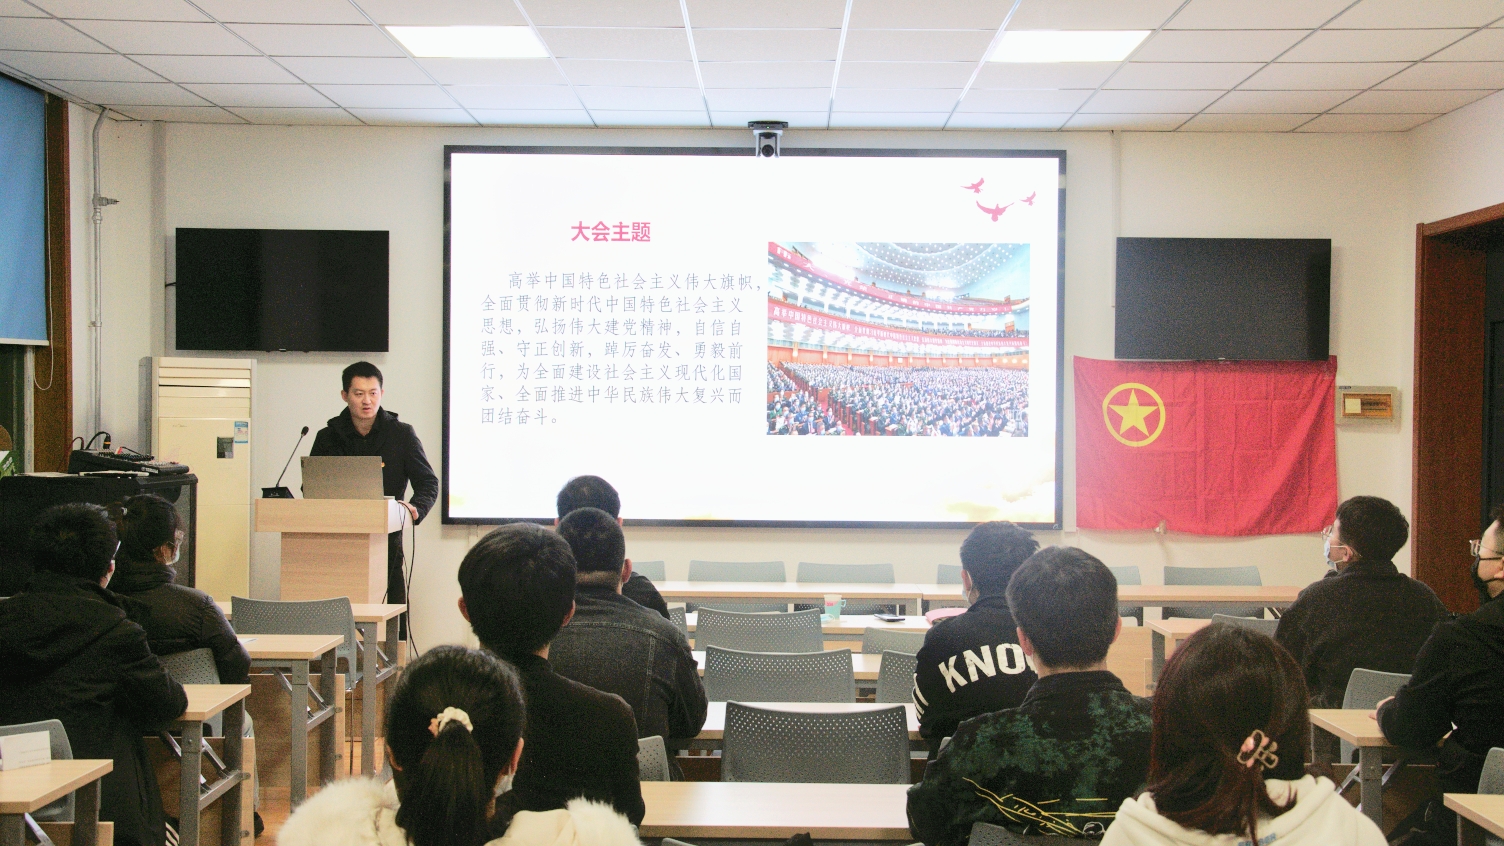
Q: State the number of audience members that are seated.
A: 11